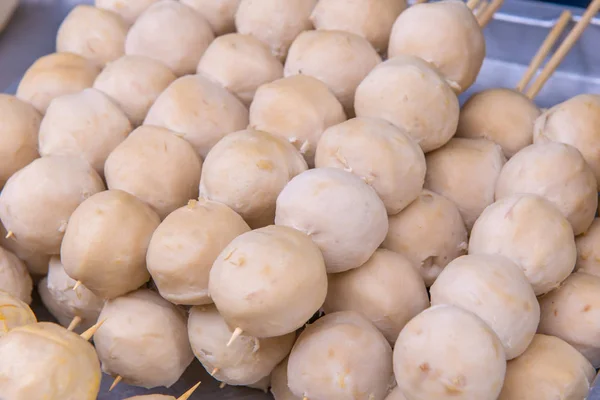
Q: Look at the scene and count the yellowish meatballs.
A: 2